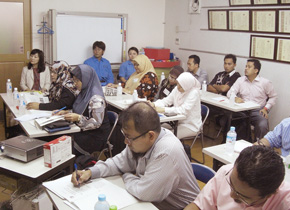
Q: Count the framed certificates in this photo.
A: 9